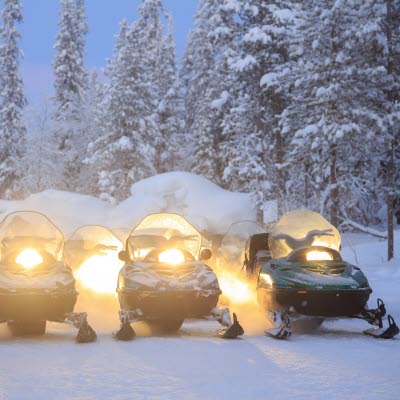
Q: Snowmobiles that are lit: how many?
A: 5